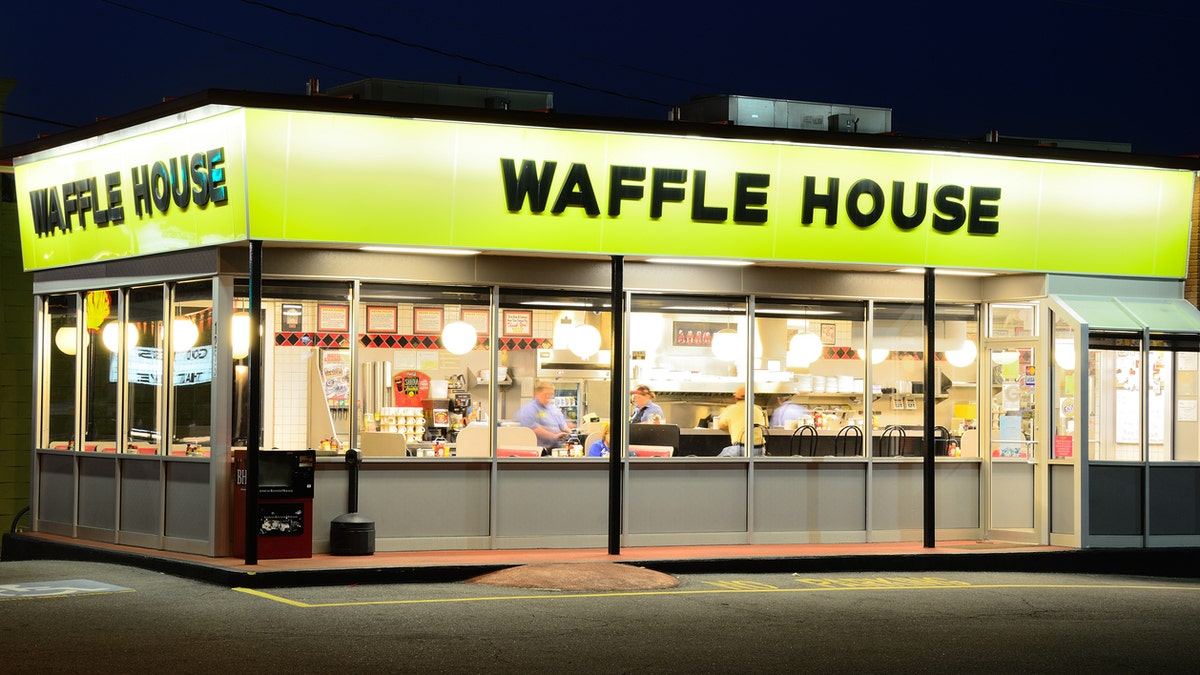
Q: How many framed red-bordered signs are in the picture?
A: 5